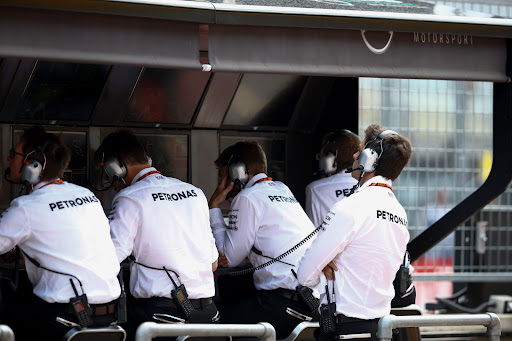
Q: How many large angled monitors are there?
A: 3